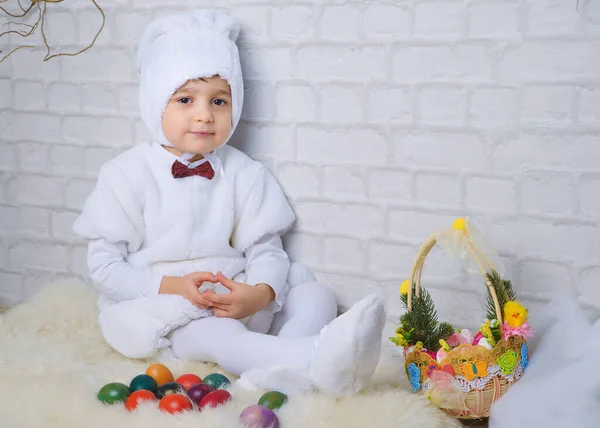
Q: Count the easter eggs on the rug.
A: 12